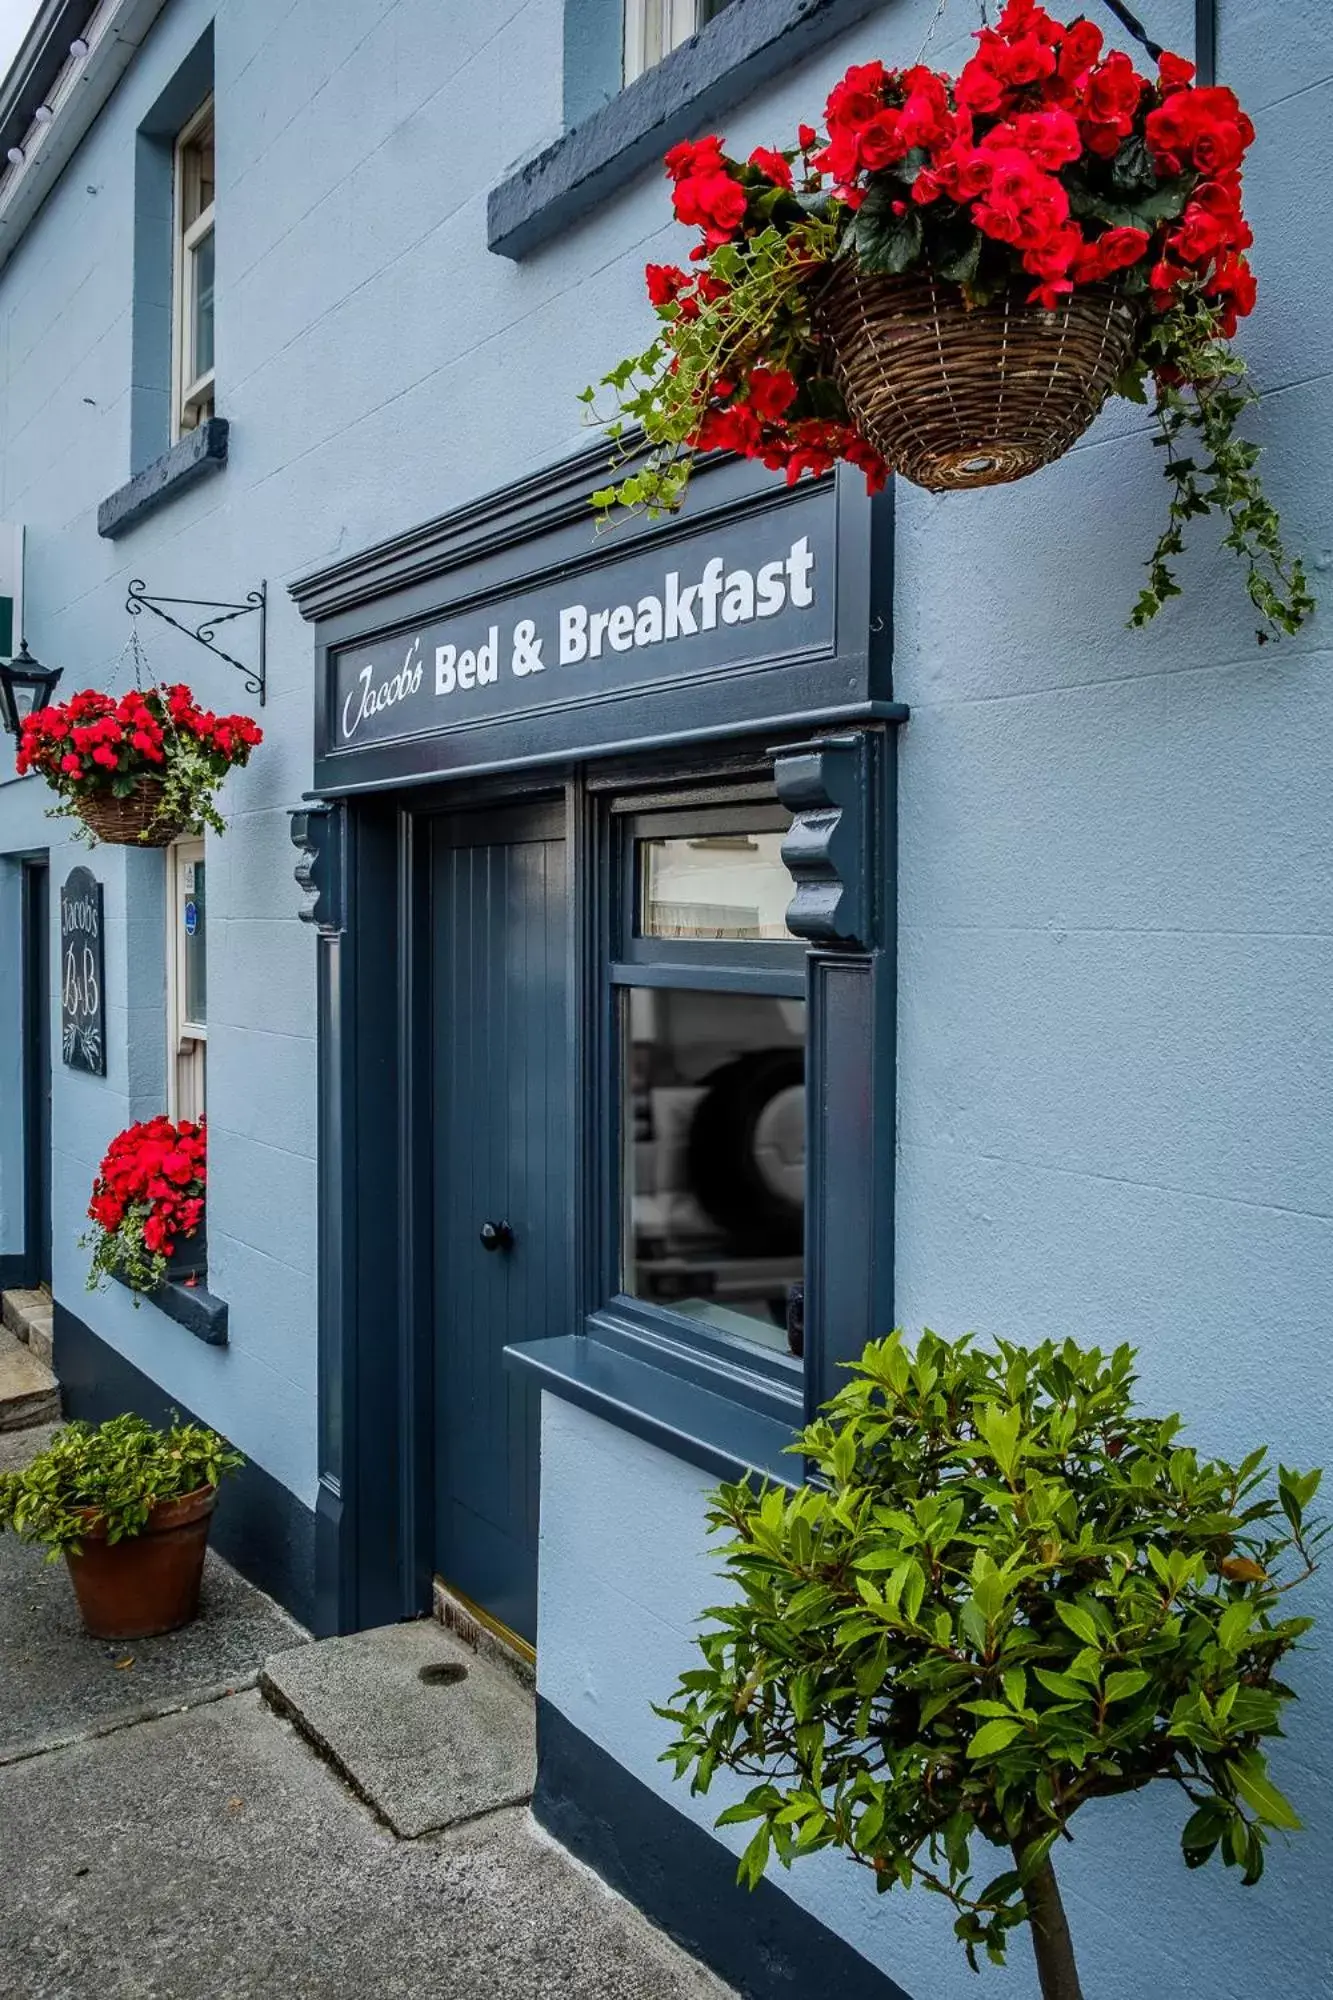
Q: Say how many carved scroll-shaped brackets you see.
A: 2